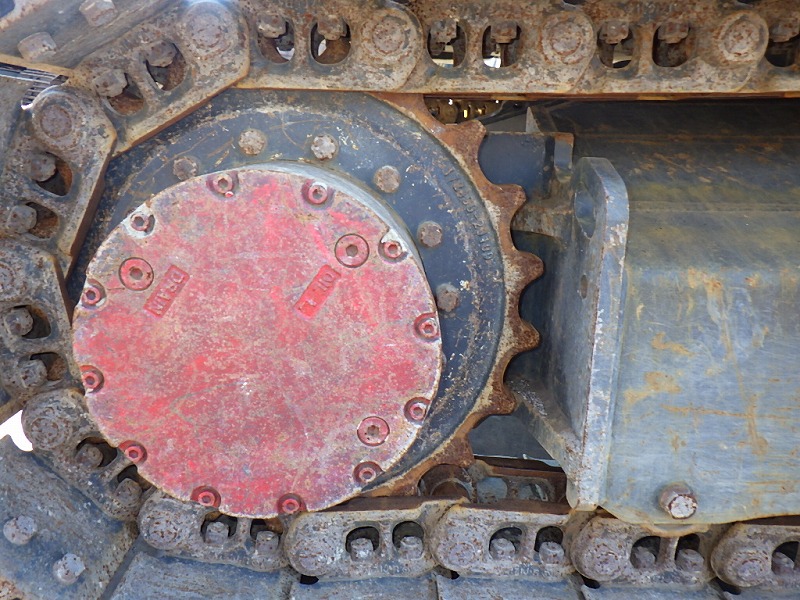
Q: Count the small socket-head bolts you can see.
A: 12